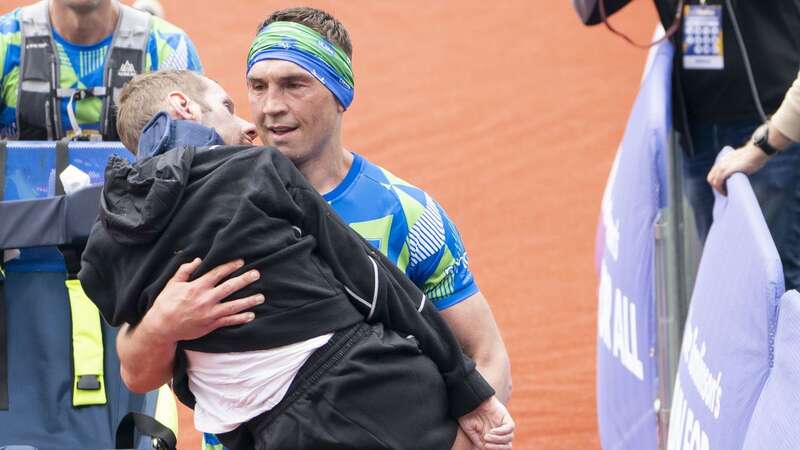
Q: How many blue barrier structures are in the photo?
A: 3